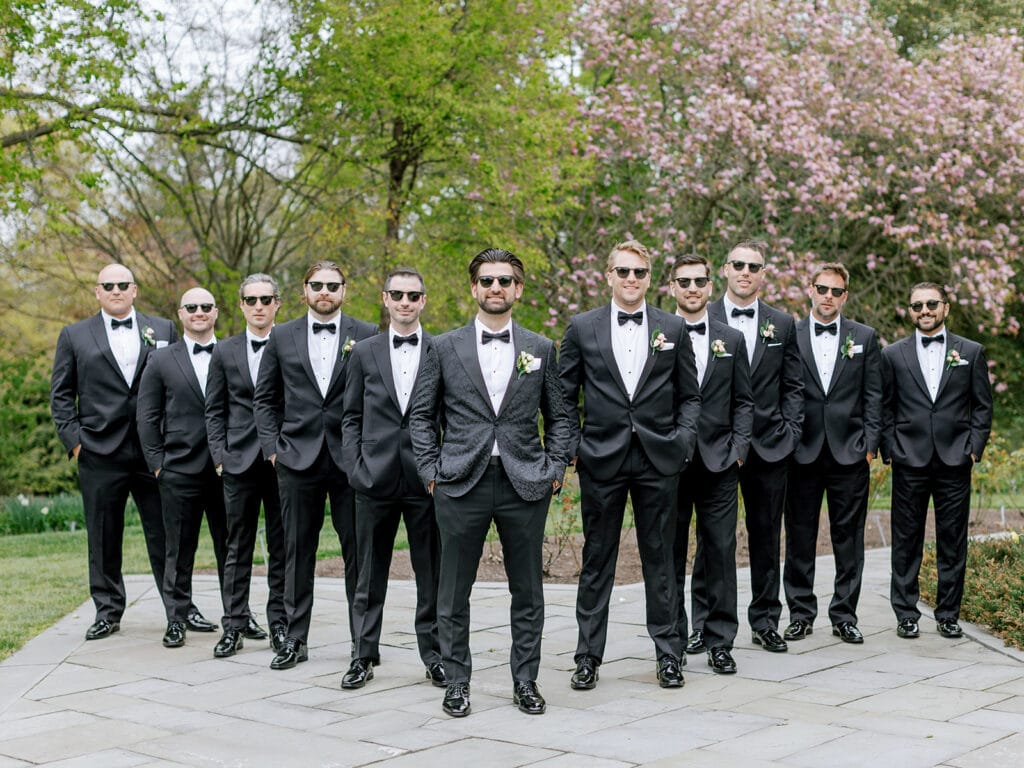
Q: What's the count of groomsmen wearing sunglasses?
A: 10